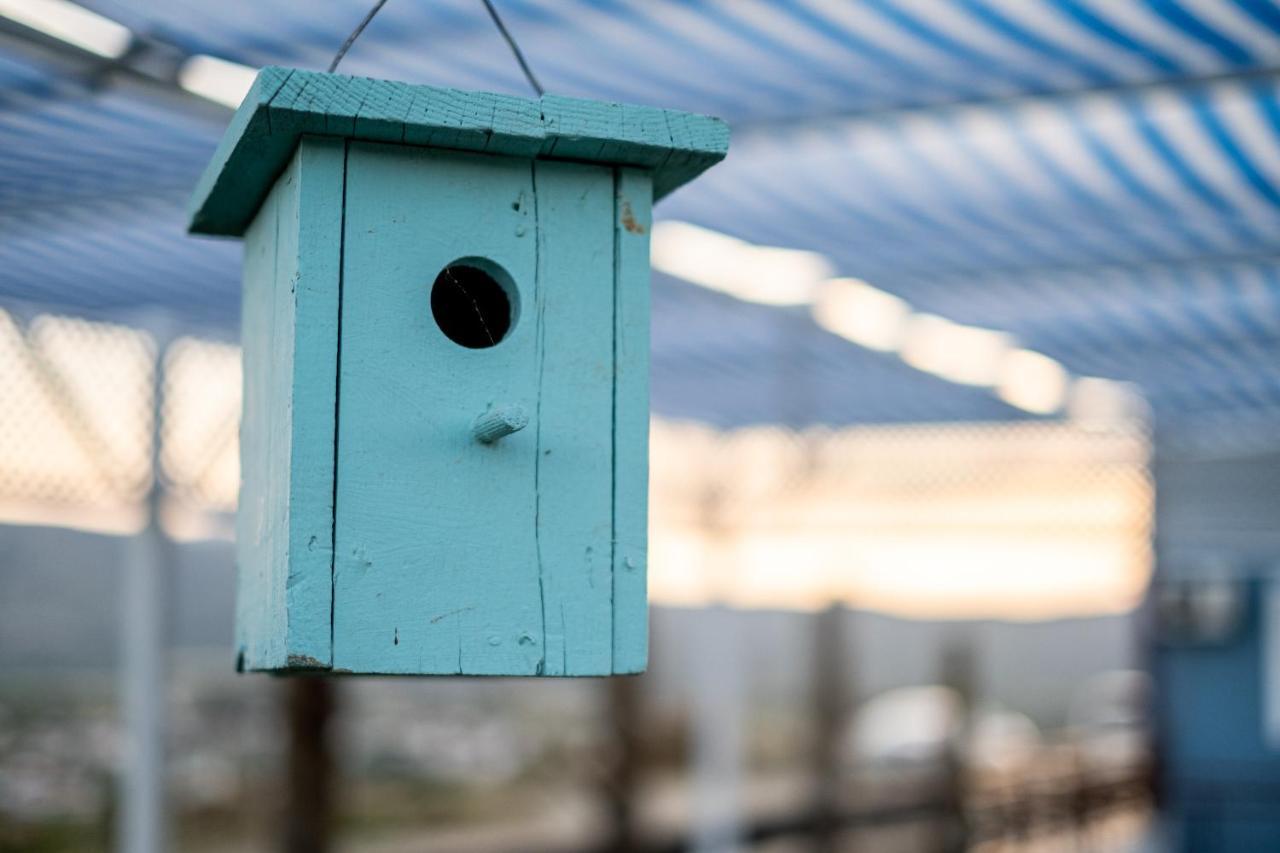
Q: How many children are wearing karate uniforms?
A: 0